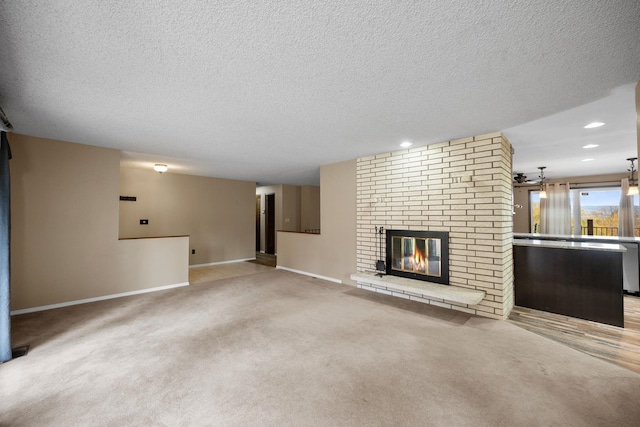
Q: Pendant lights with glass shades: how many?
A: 2